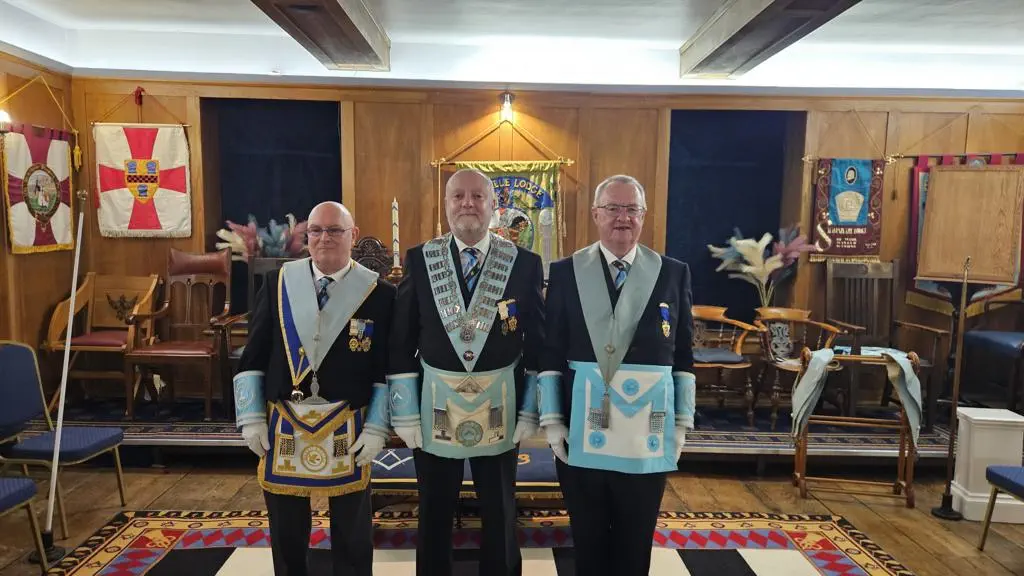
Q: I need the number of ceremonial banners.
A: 5